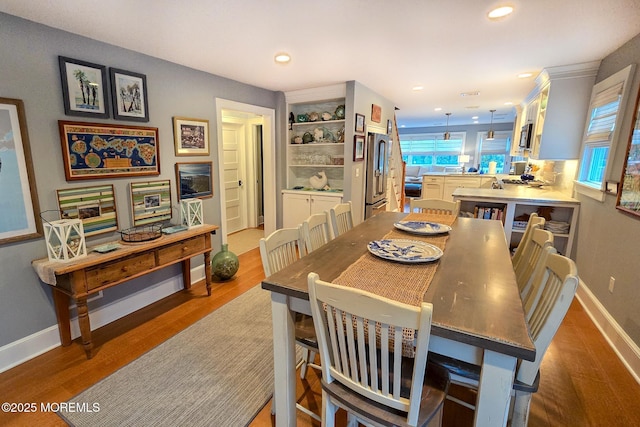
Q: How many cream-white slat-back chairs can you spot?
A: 8